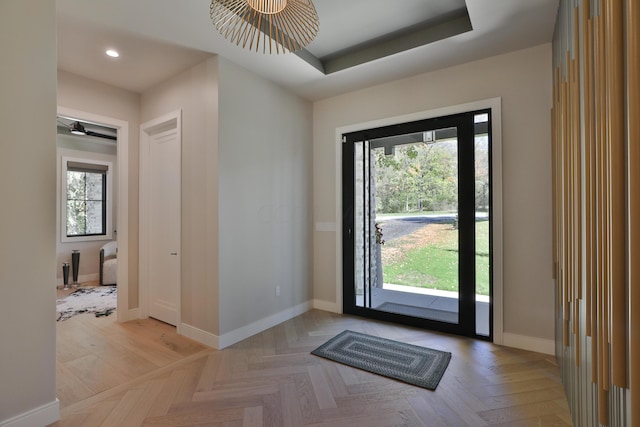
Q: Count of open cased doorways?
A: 1